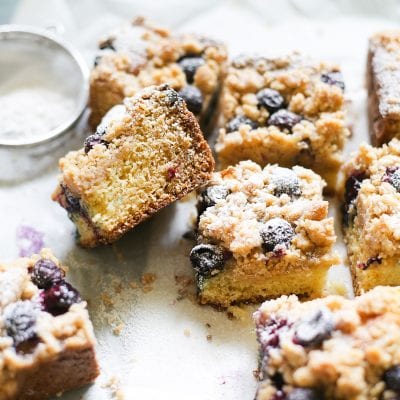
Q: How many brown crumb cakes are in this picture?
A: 8